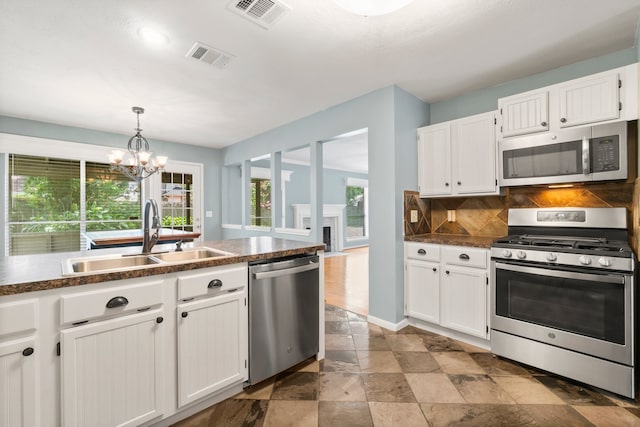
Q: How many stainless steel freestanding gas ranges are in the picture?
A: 1